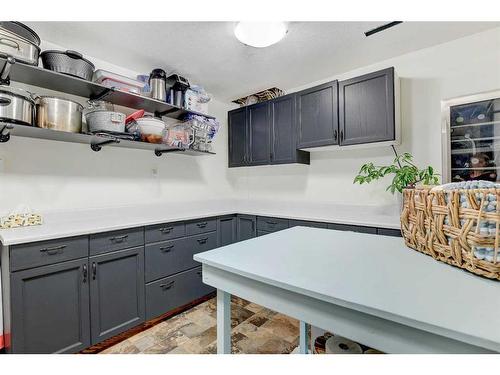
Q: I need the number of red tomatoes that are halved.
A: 0